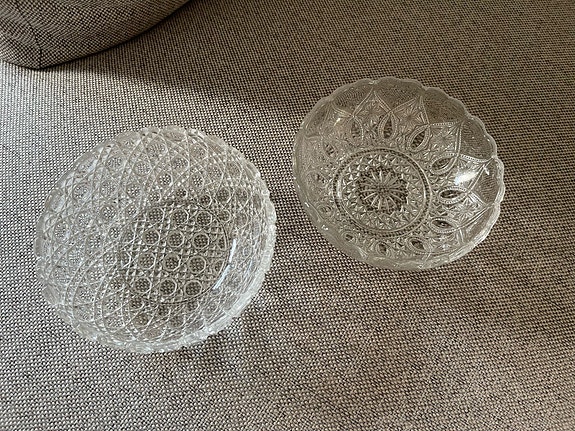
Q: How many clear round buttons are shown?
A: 0